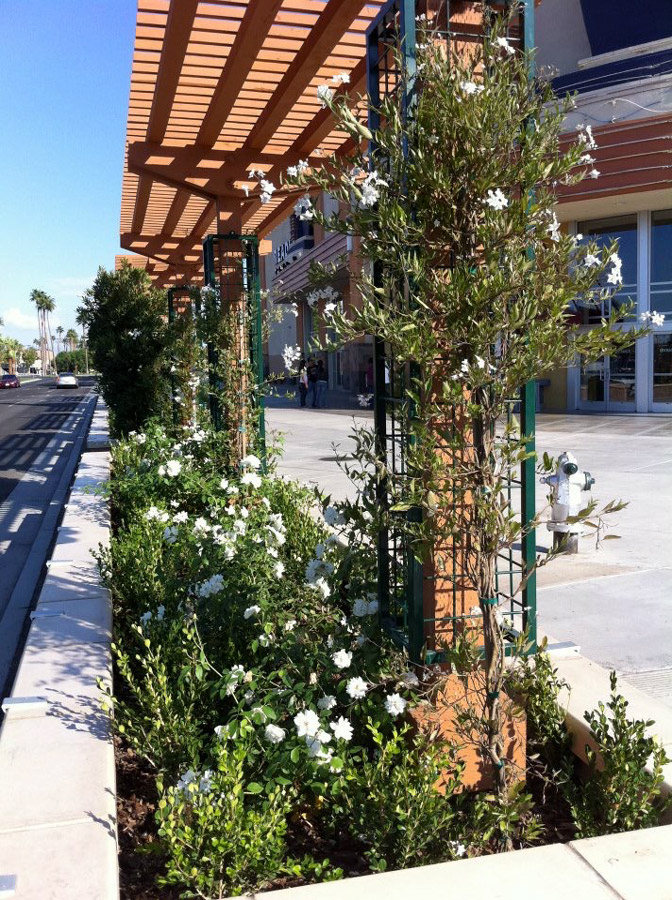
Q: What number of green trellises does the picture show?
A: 3